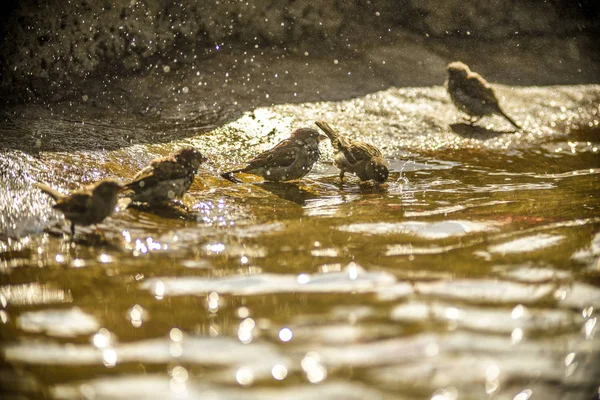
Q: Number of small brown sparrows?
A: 5